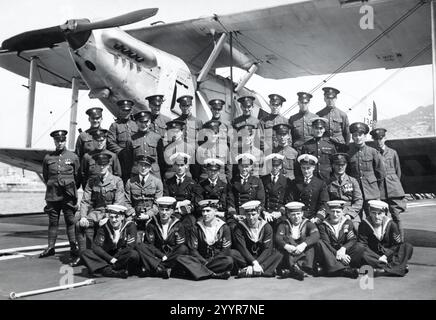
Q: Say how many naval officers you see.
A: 5